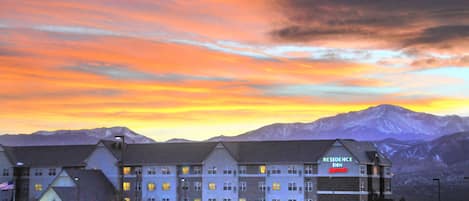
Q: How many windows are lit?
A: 12